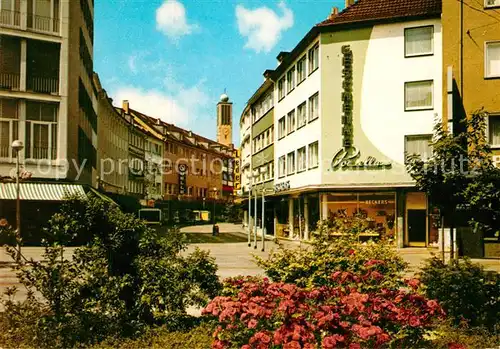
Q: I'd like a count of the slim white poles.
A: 3